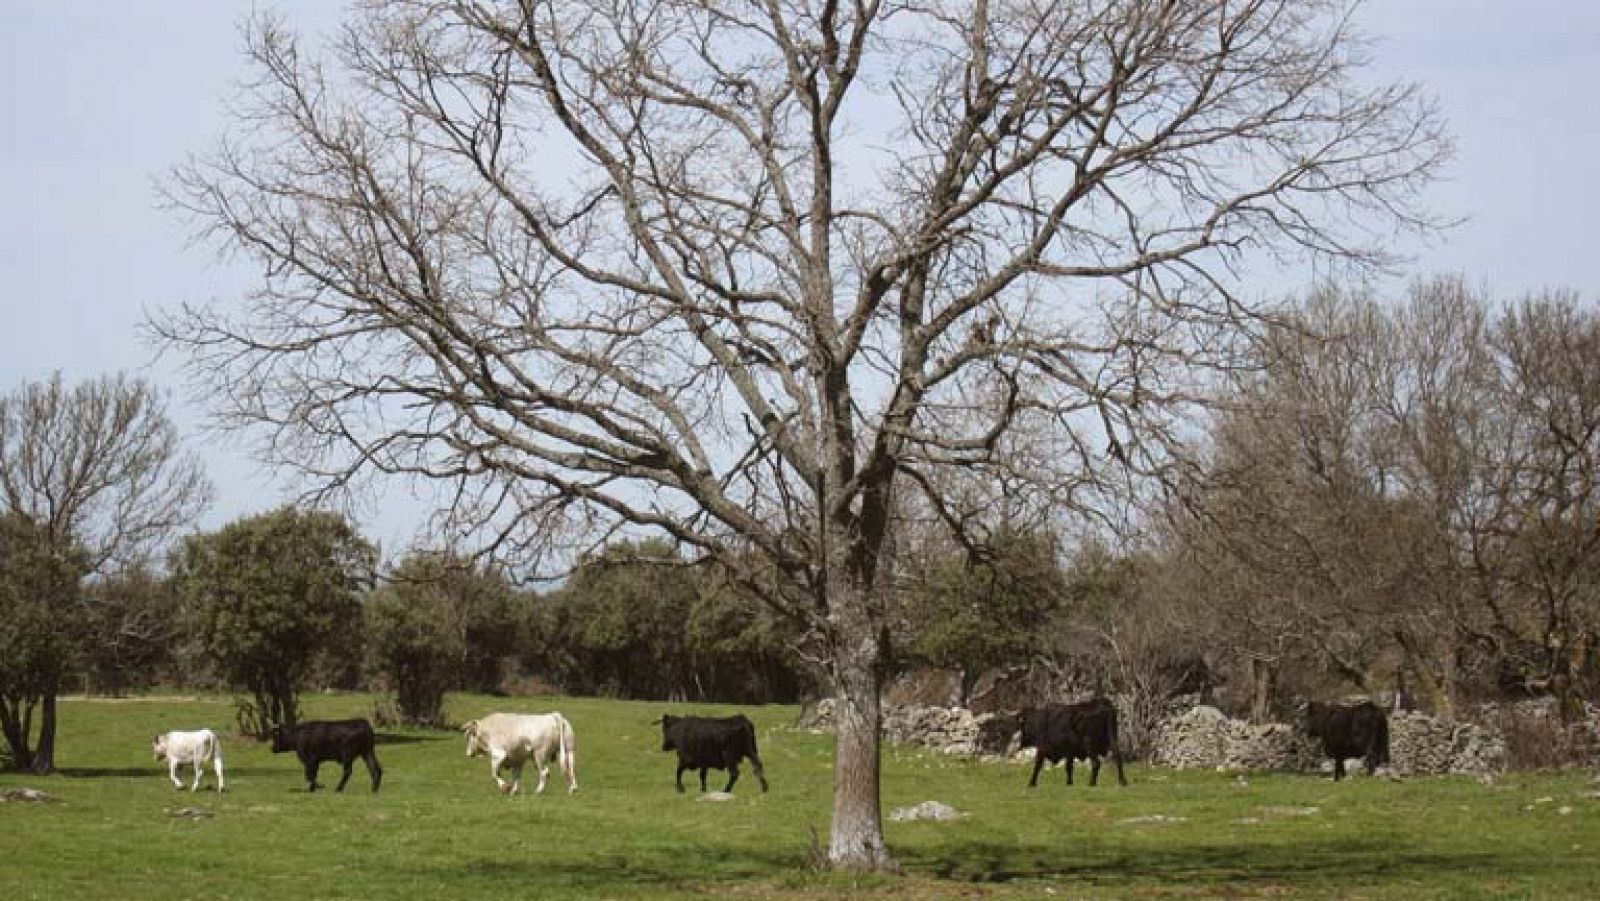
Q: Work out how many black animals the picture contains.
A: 4